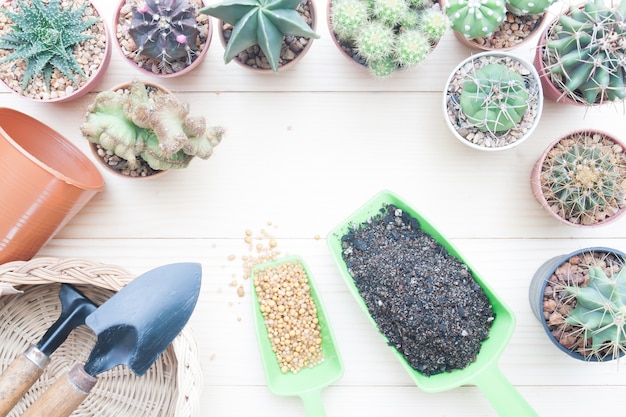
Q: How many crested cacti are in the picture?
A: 1